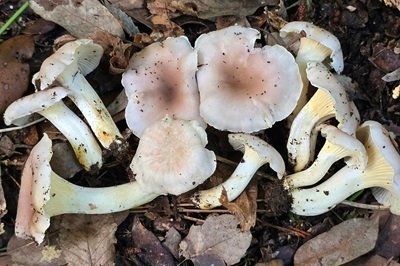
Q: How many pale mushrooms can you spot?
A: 11